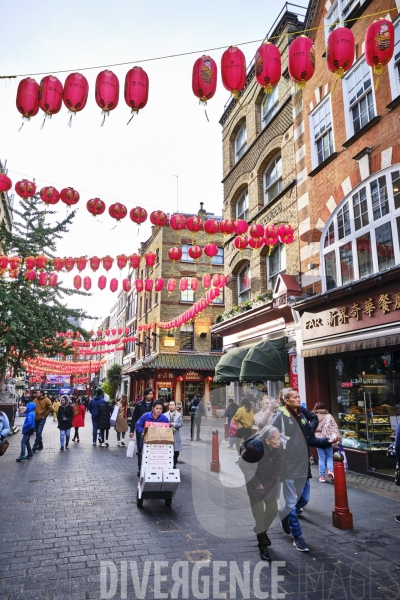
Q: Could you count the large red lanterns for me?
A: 11